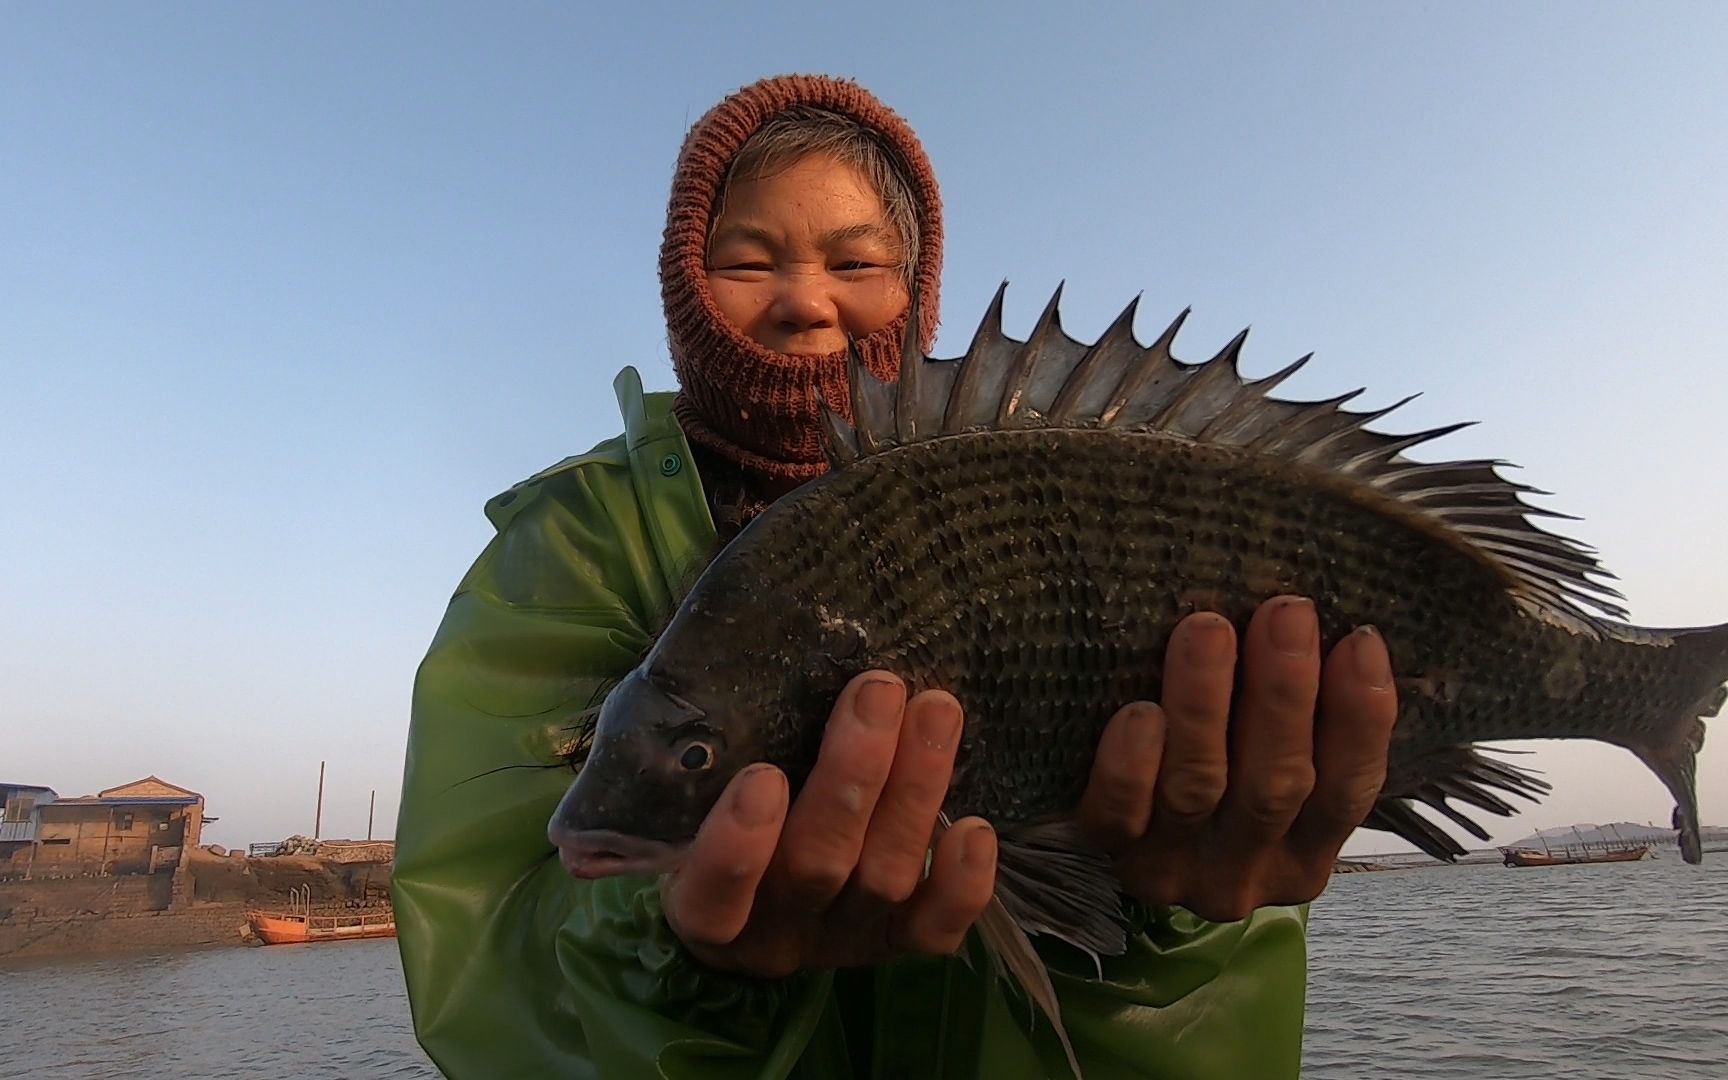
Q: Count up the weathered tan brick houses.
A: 1